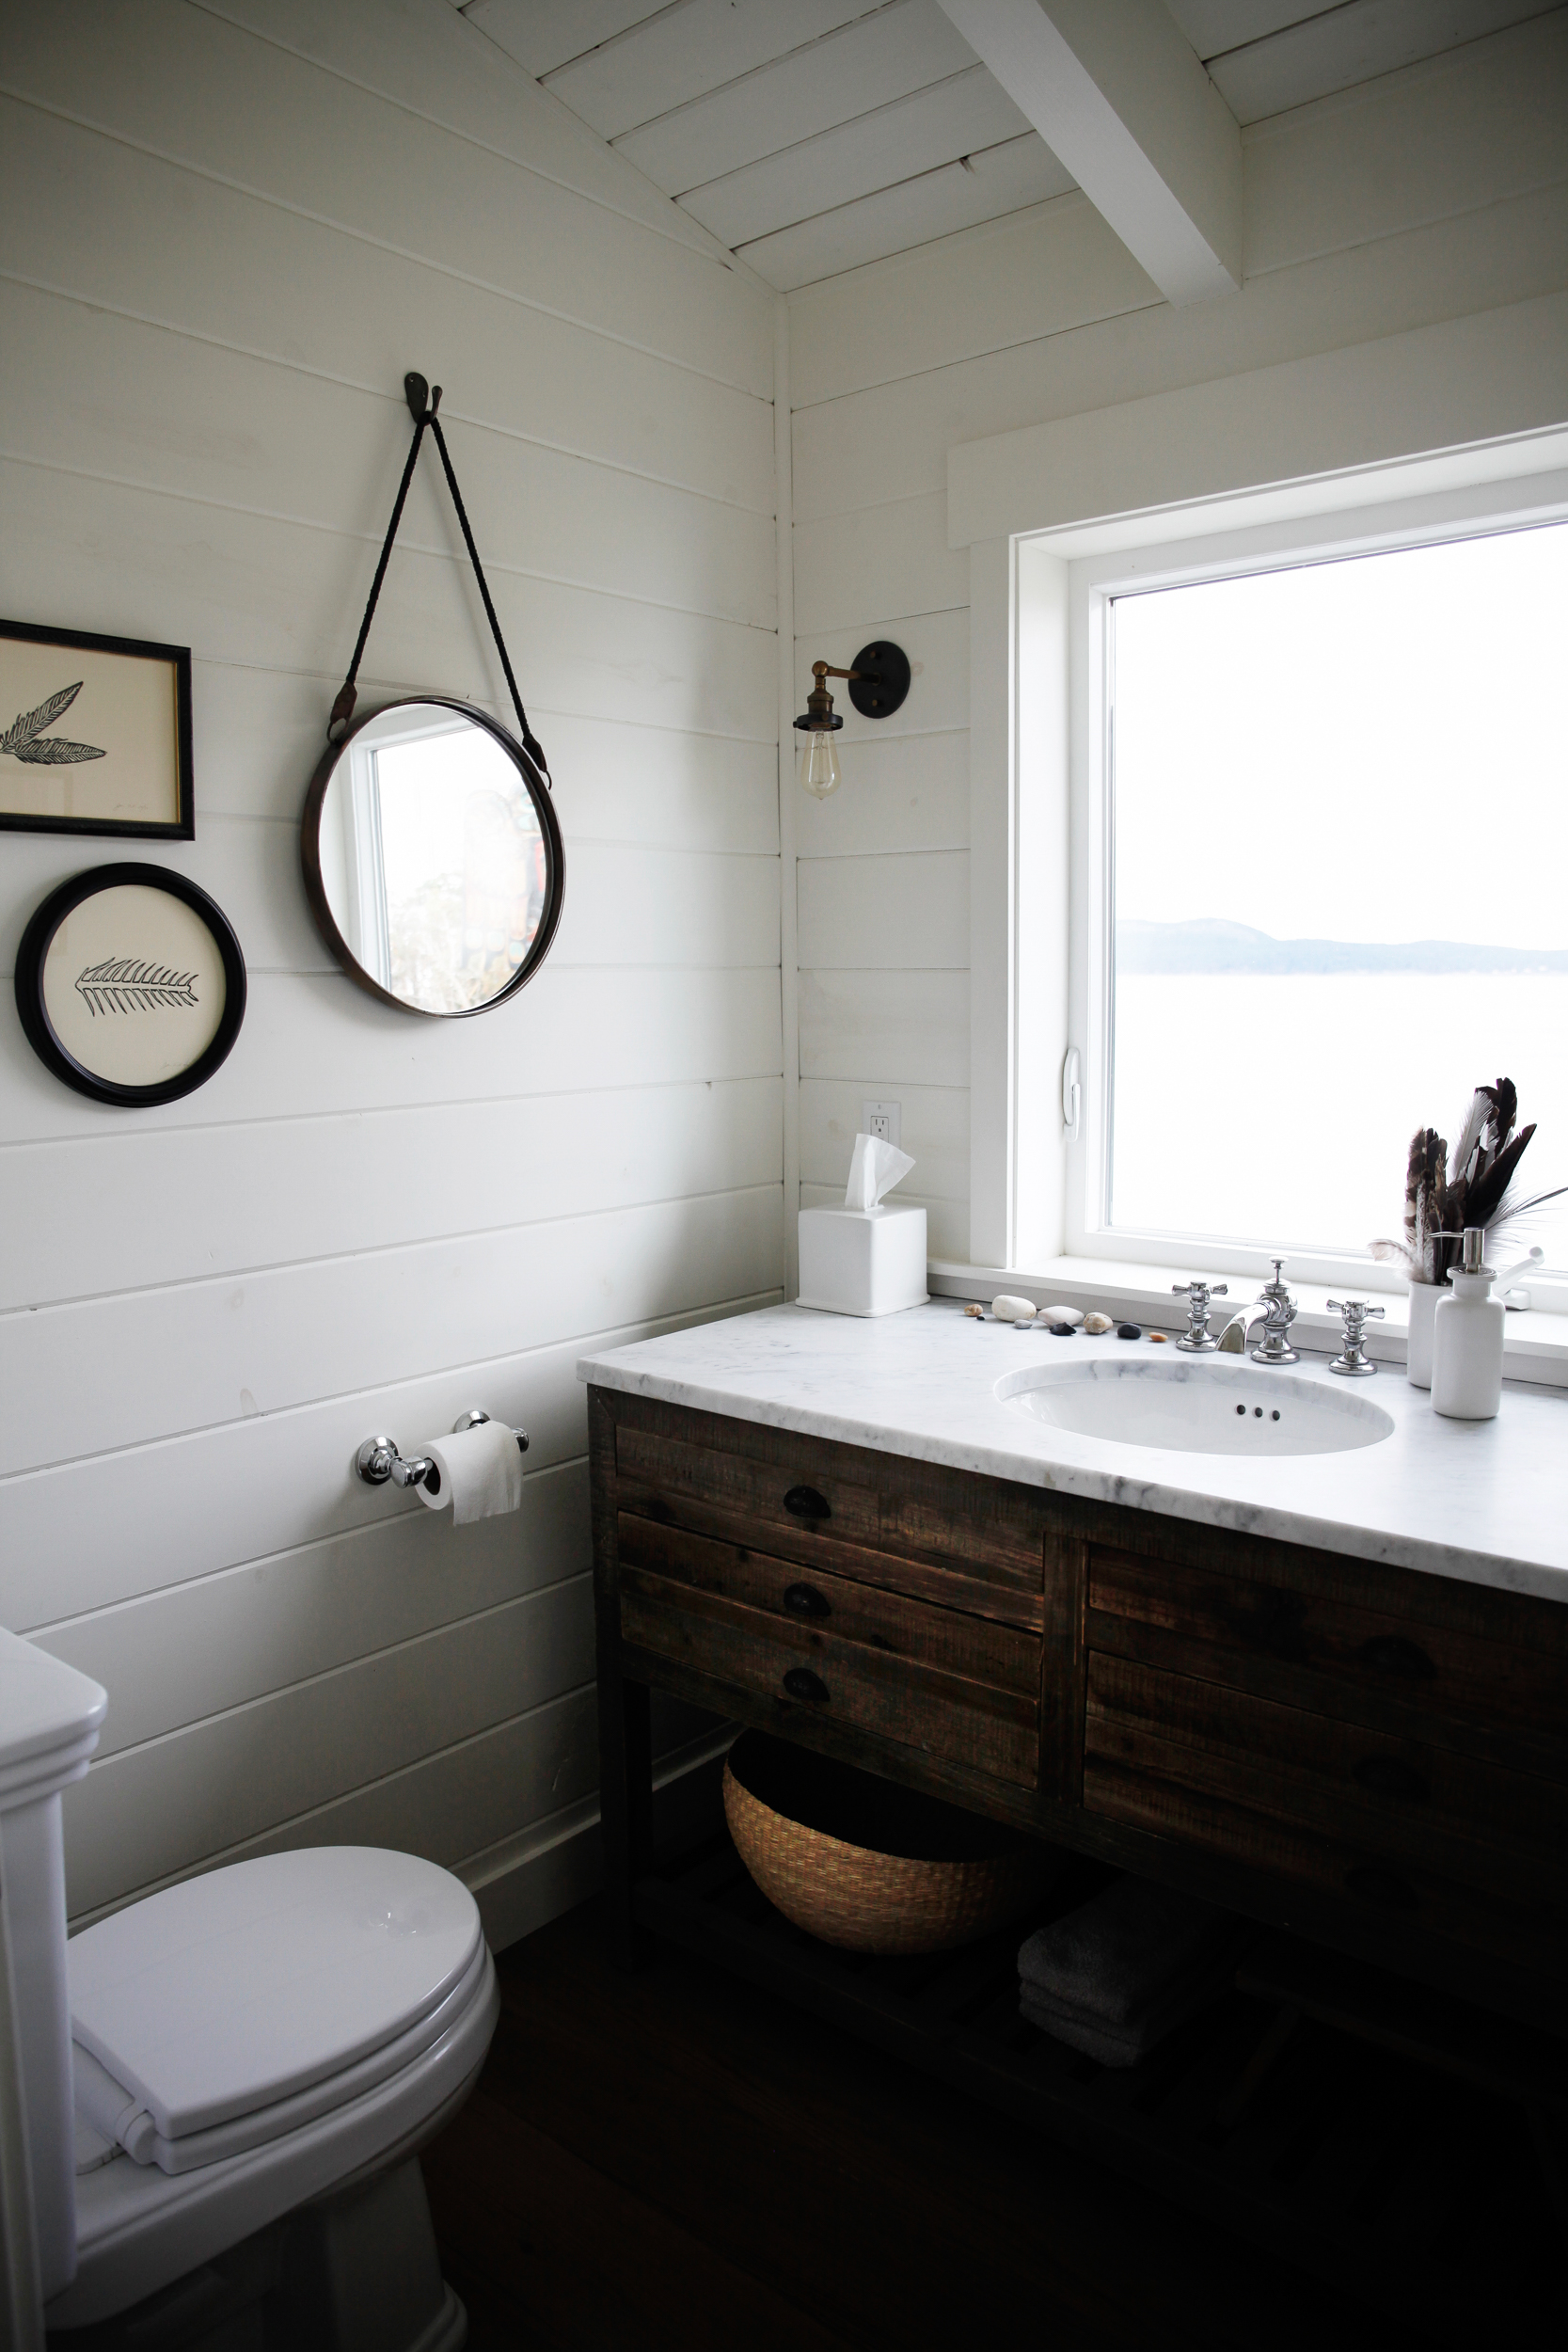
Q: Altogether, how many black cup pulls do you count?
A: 6